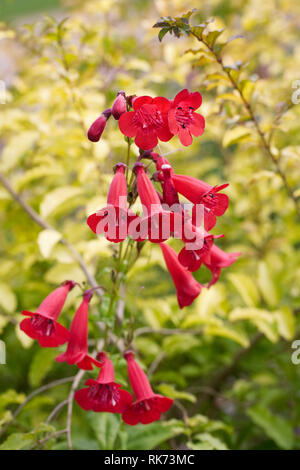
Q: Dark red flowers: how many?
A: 12